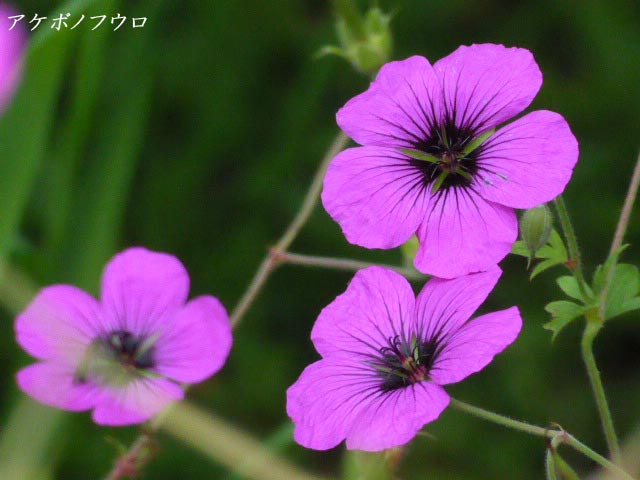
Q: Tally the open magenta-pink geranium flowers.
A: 3